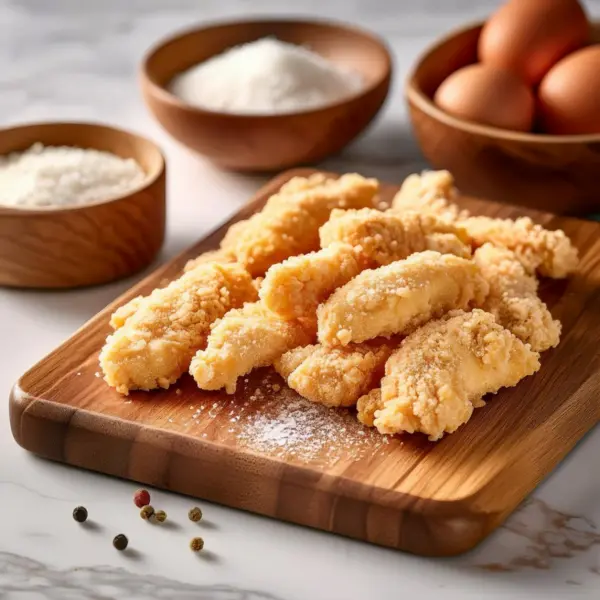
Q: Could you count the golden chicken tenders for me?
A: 11